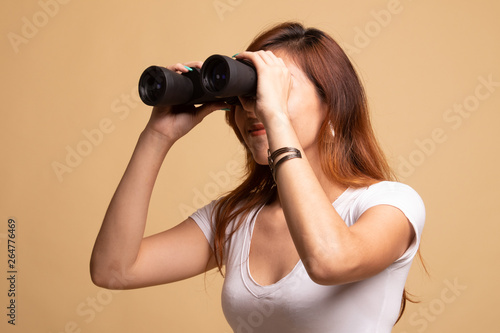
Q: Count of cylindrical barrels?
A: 2